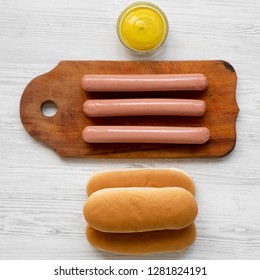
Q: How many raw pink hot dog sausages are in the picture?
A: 3